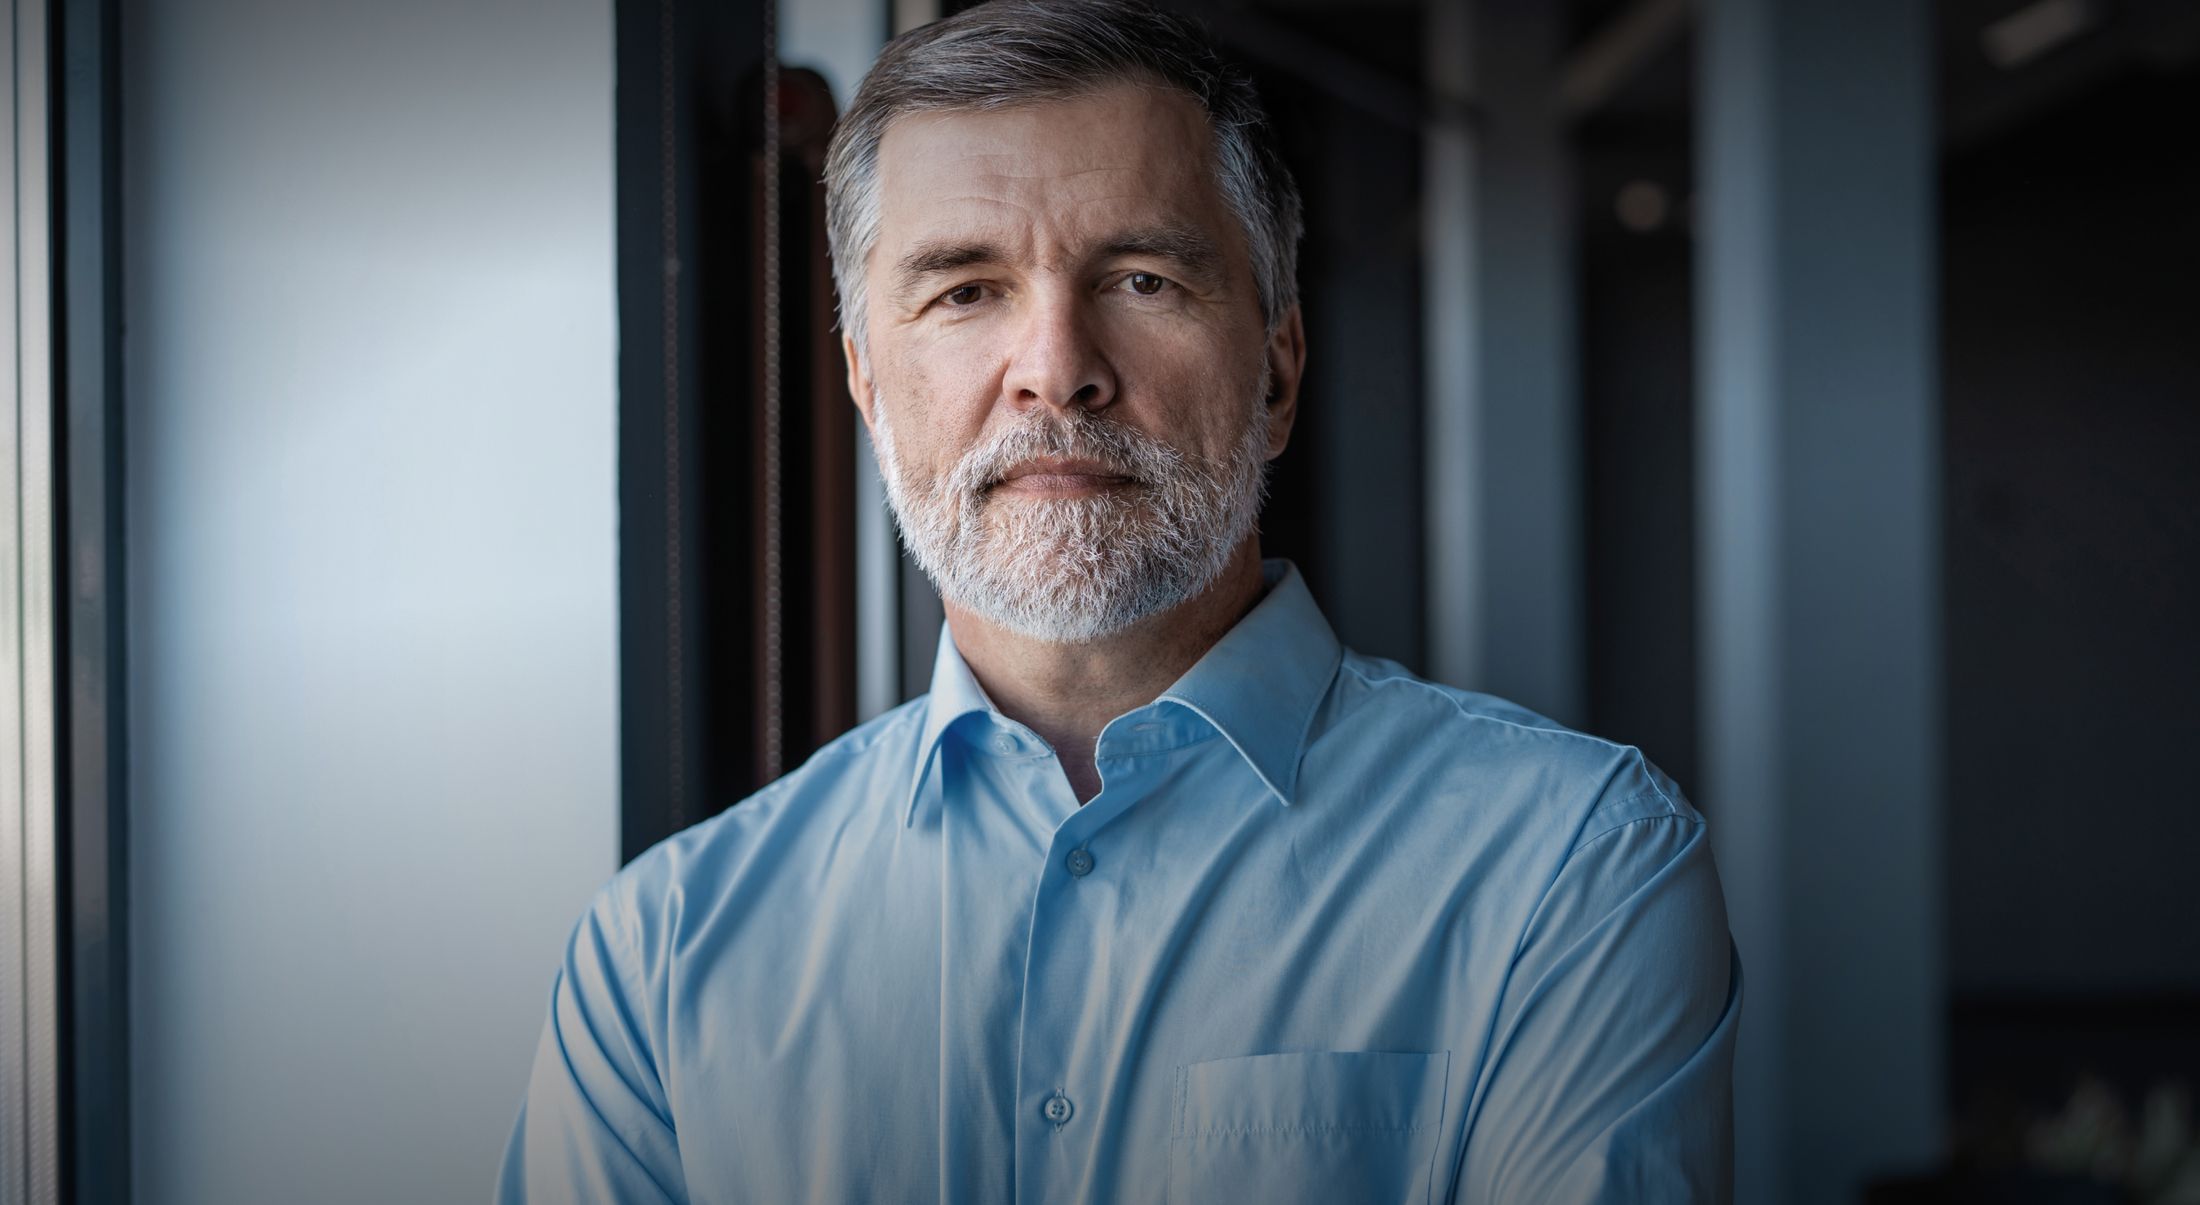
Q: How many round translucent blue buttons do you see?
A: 3